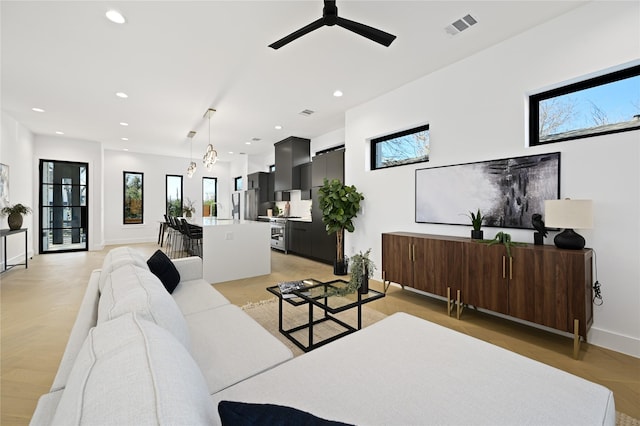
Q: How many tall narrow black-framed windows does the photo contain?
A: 3